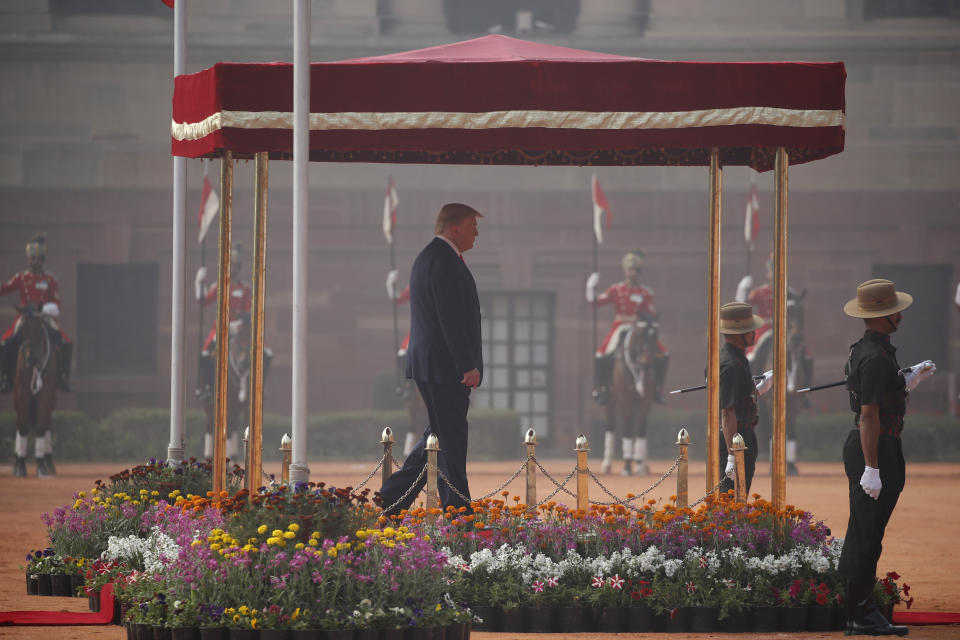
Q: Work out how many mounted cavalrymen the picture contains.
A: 5